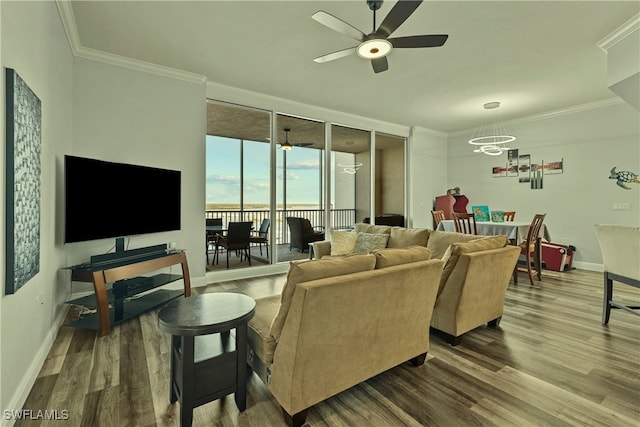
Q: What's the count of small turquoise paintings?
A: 2